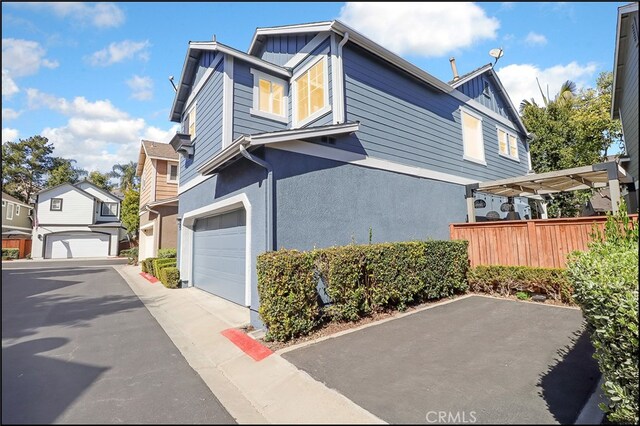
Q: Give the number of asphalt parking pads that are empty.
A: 1